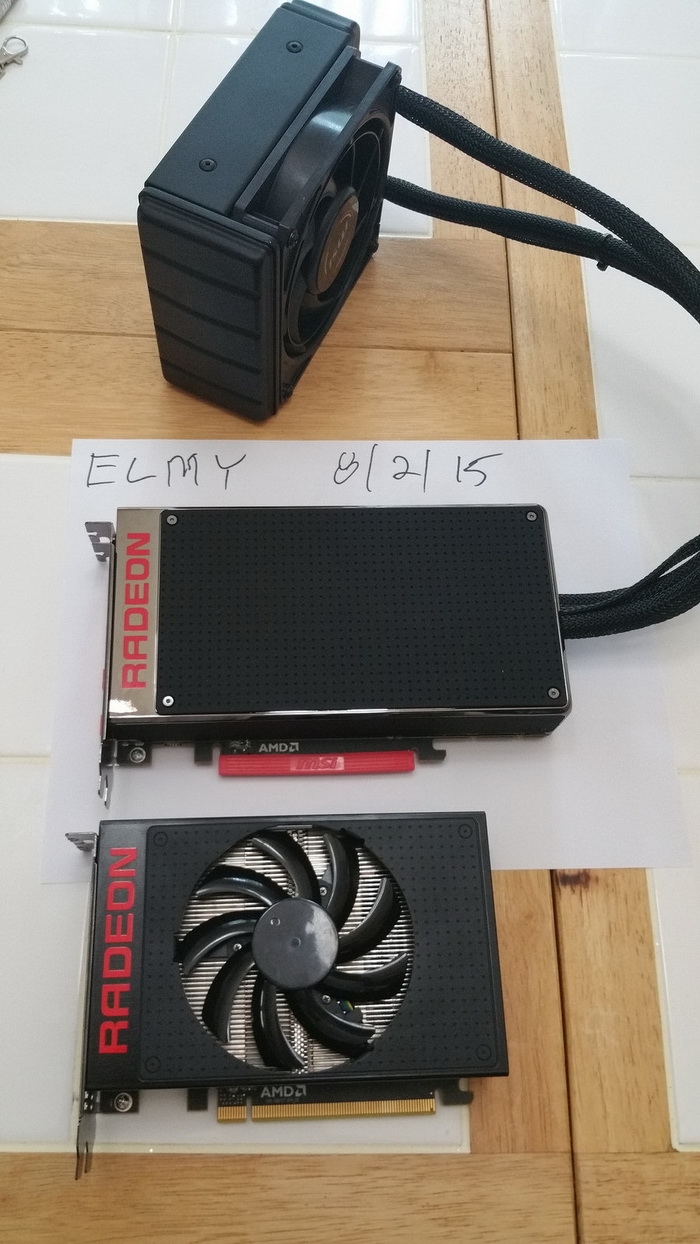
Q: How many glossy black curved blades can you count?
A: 9